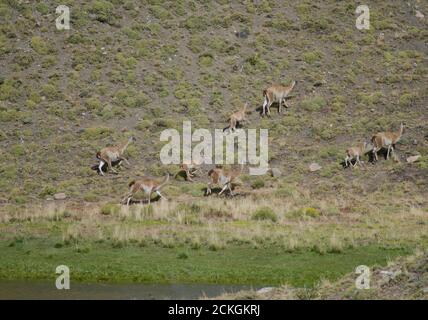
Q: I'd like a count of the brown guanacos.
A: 8